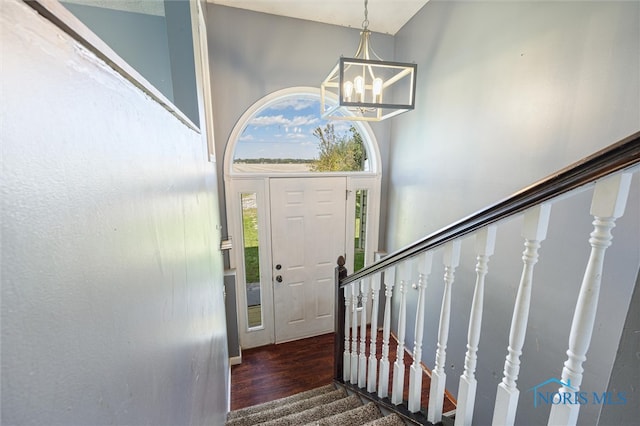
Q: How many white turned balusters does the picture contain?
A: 11